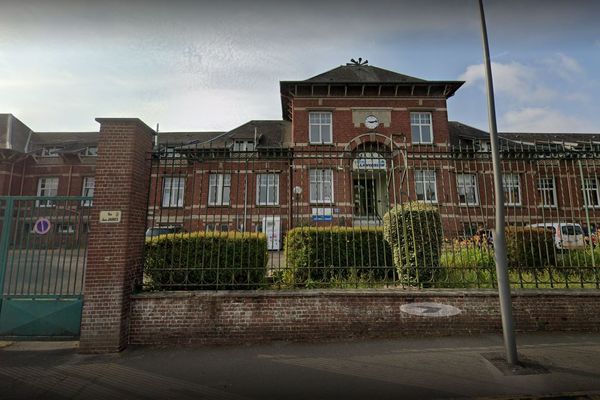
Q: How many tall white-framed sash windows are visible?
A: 13